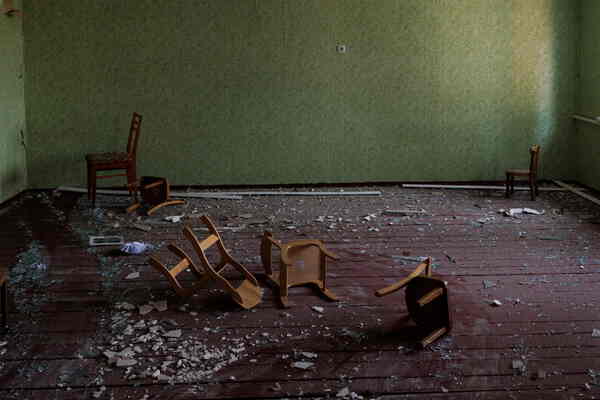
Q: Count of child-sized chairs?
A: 5